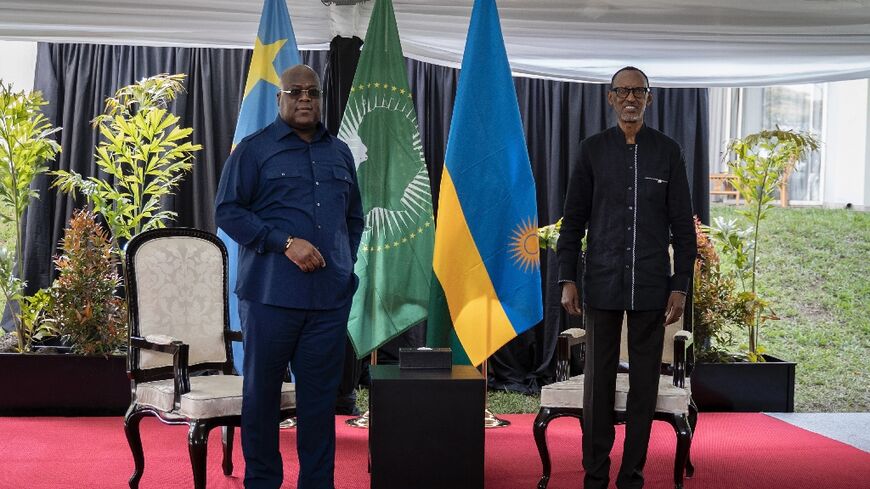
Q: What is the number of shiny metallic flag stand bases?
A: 3